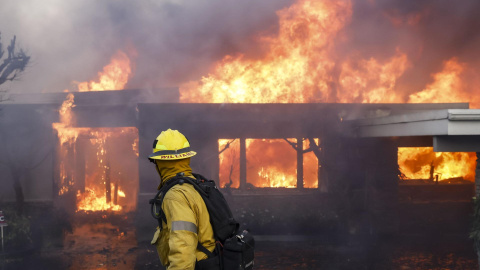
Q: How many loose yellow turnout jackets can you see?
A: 1